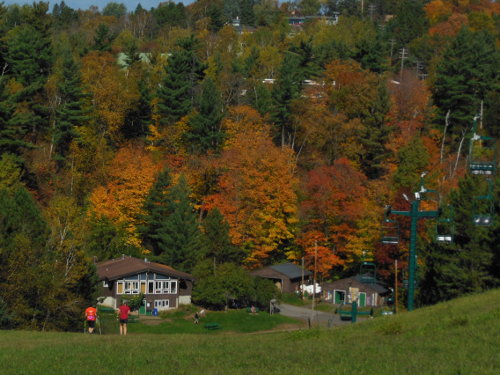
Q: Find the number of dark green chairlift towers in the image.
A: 2